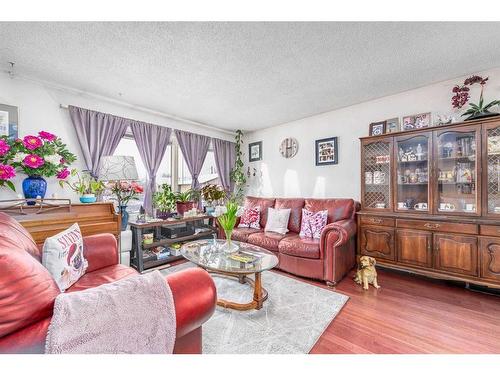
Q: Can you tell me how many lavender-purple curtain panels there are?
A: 4